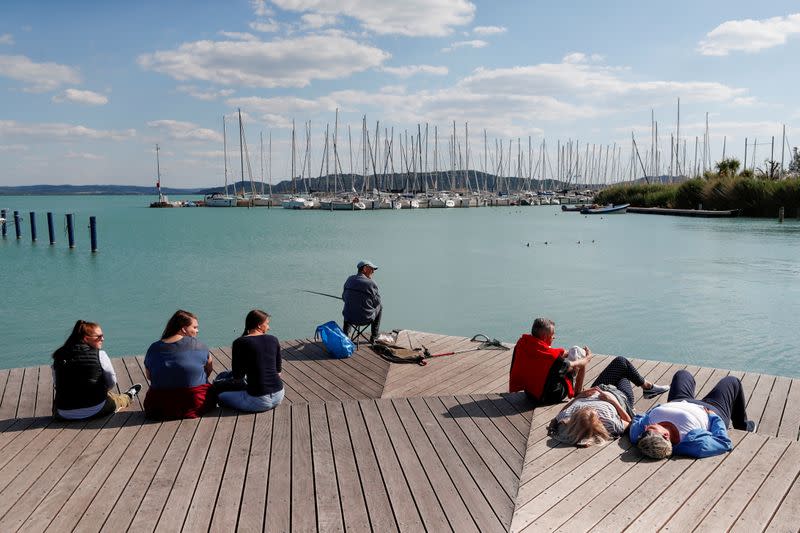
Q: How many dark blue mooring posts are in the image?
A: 6